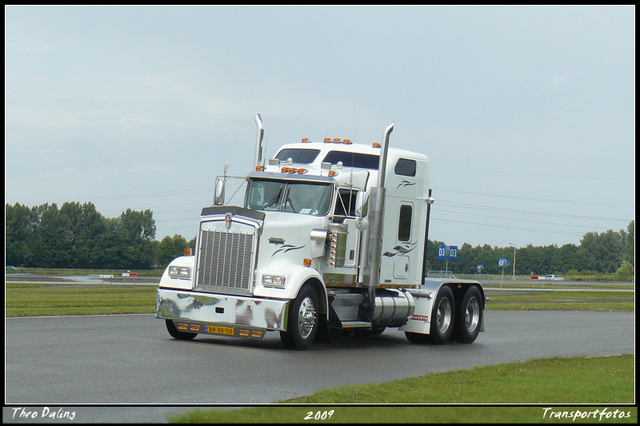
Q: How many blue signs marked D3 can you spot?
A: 2